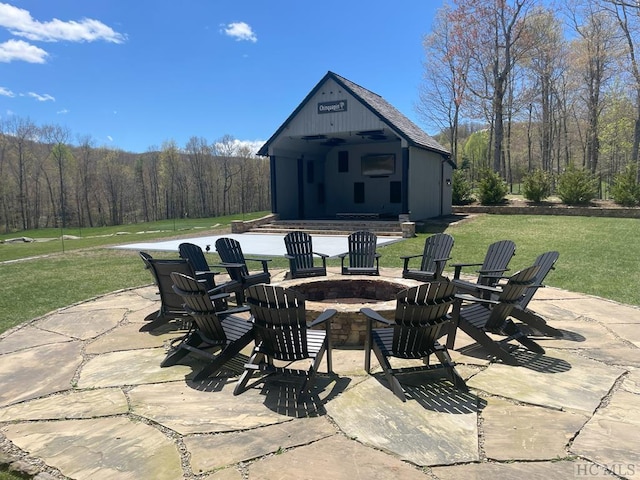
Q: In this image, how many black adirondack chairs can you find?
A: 12